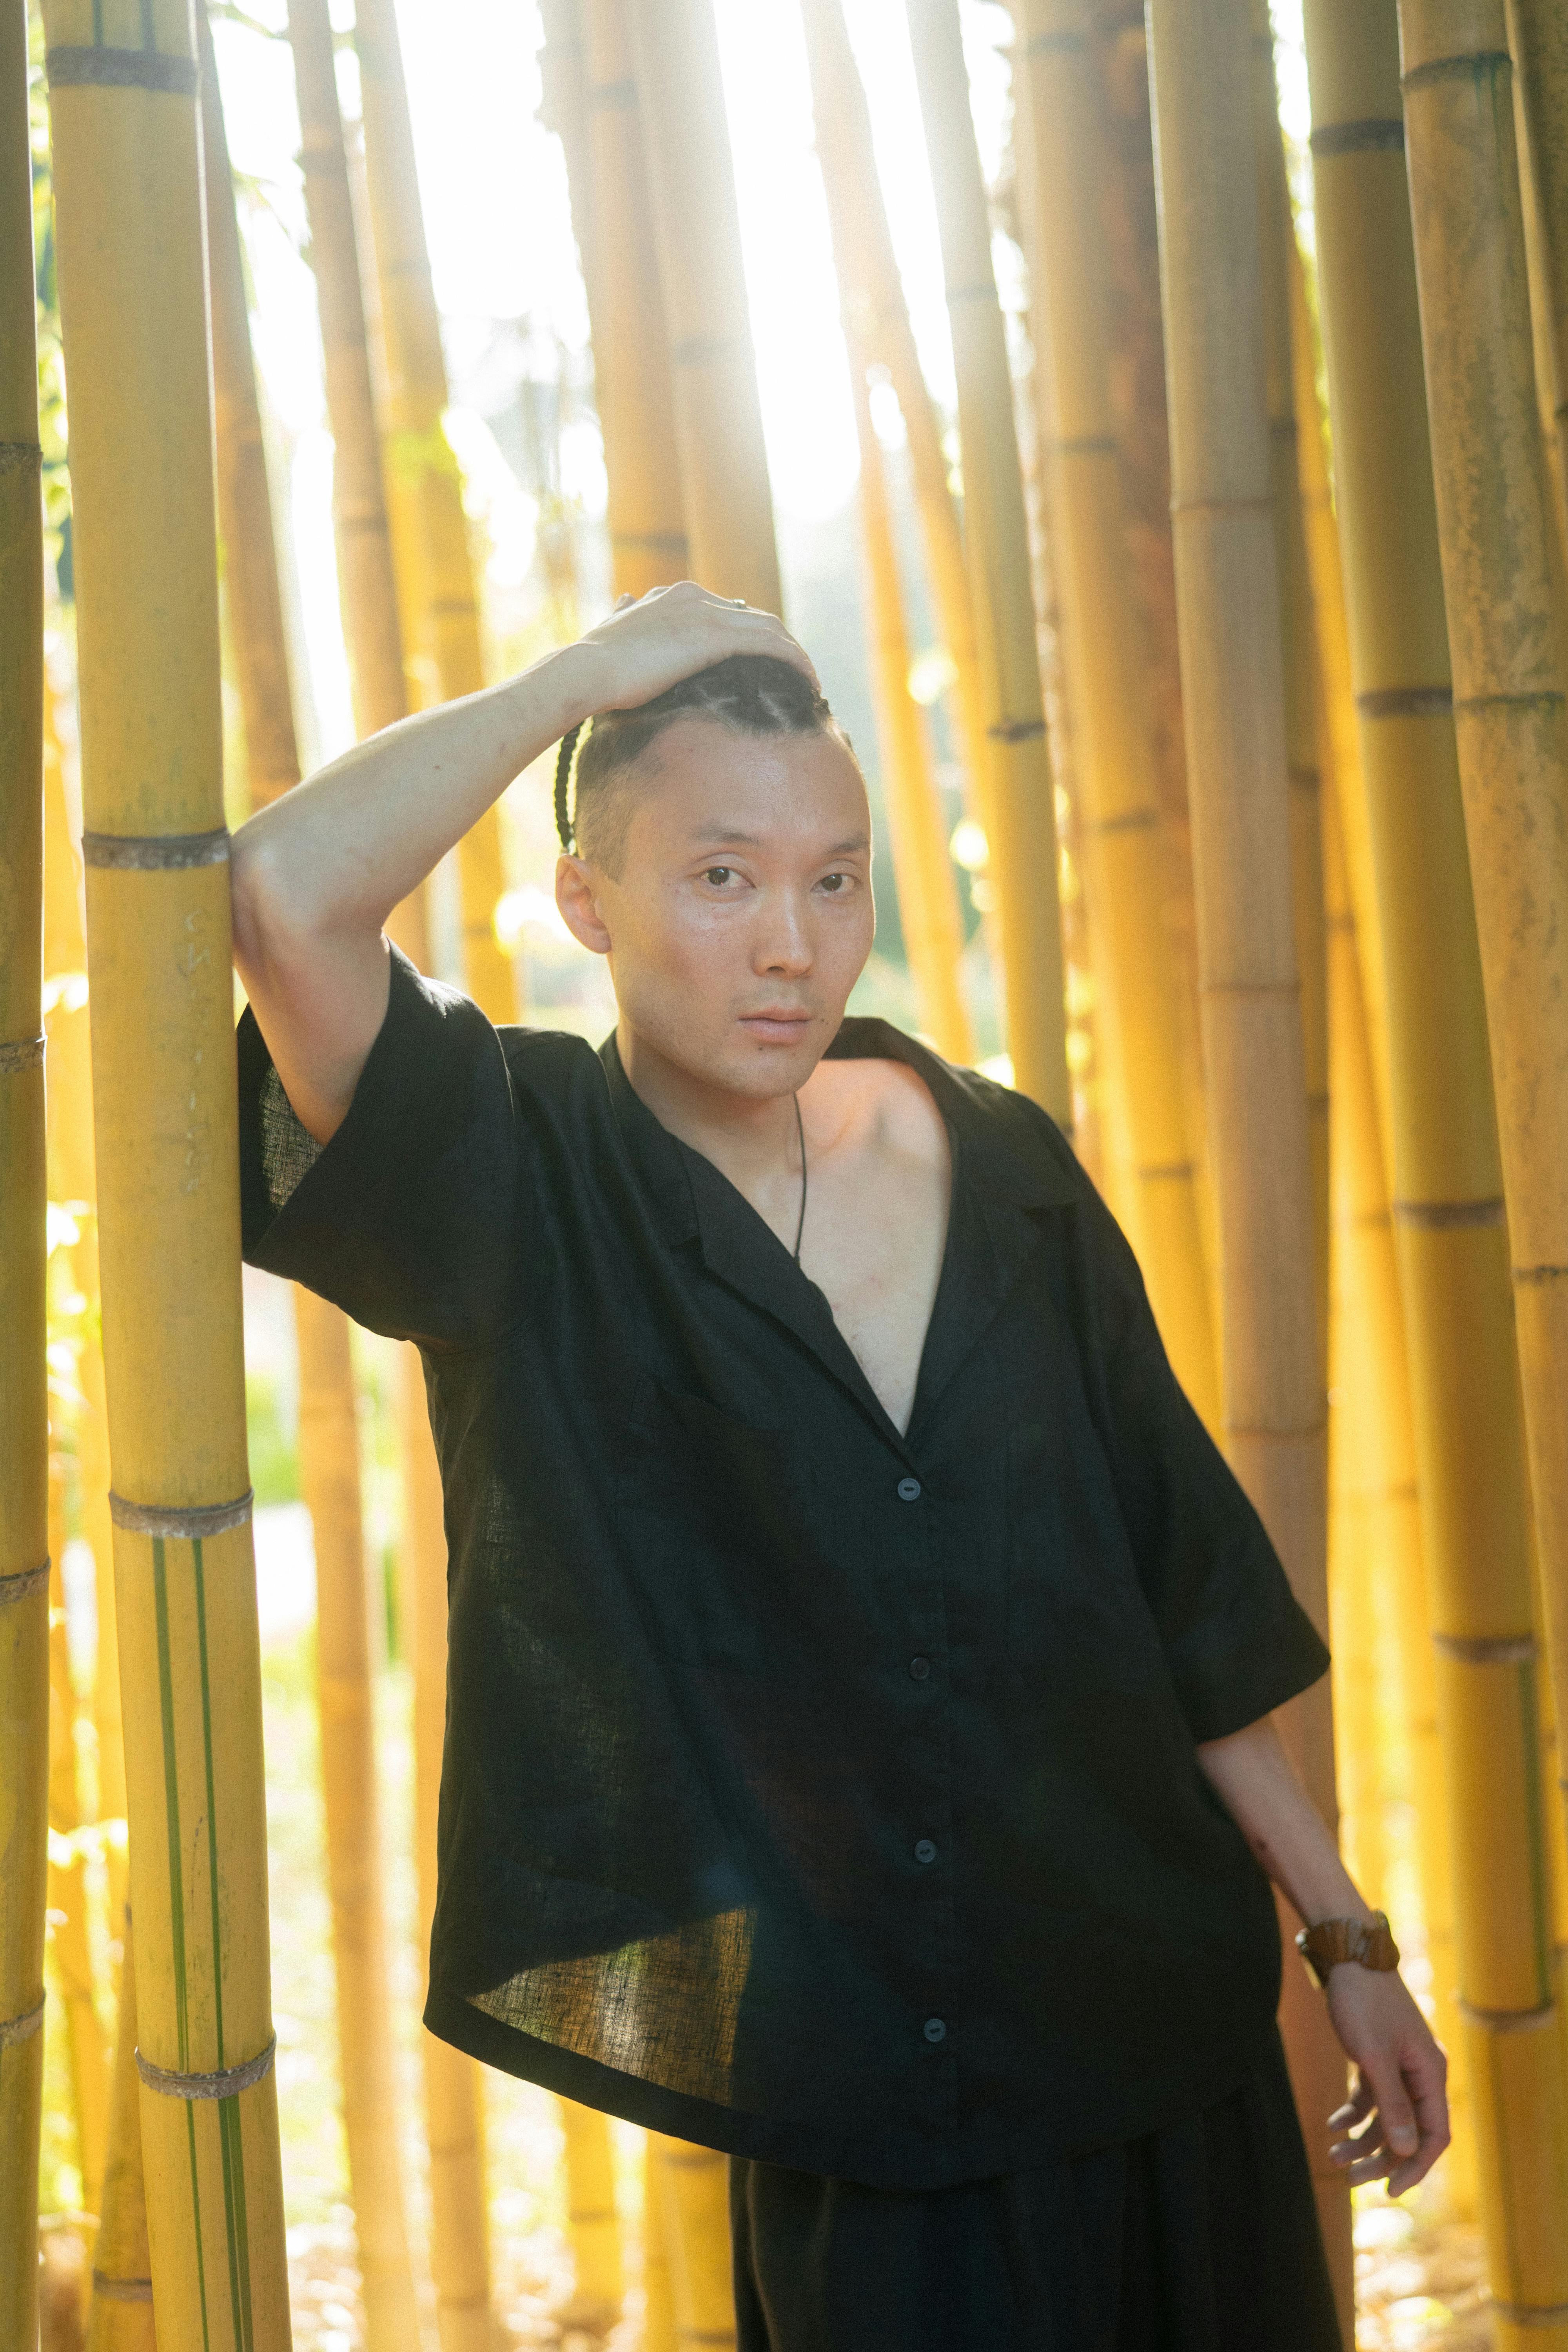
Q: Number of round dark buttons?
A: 4